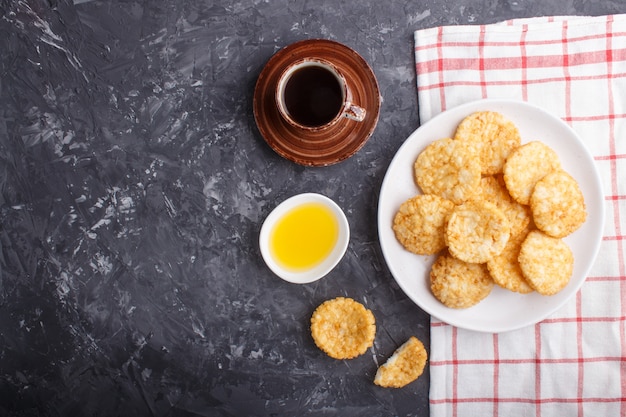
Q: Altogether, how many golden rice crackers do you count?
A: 12